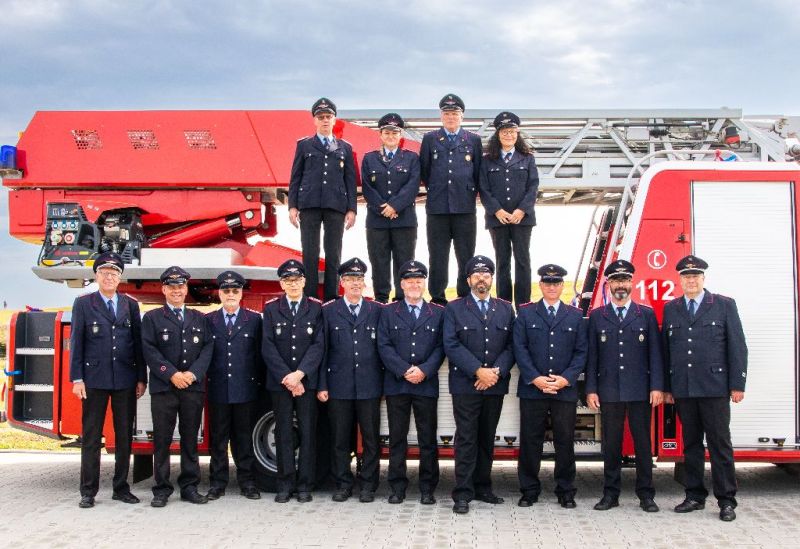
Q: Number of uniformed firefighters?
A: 14